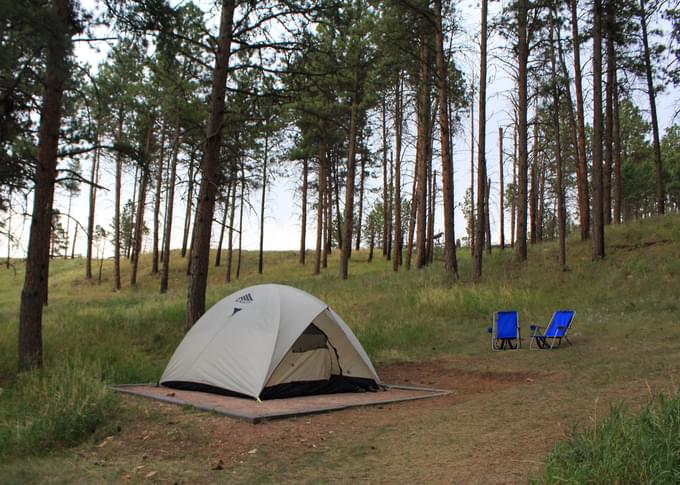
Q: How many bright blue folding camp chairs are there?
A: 2